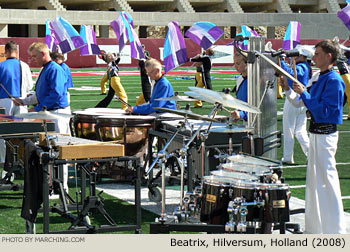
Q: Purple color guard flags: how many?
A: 10